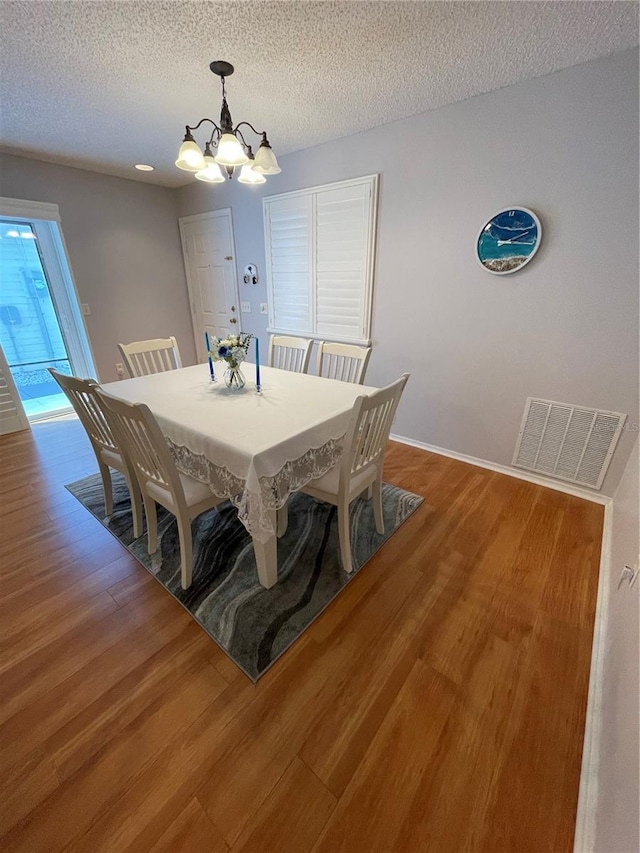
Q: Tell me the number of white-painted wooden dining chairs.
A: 6